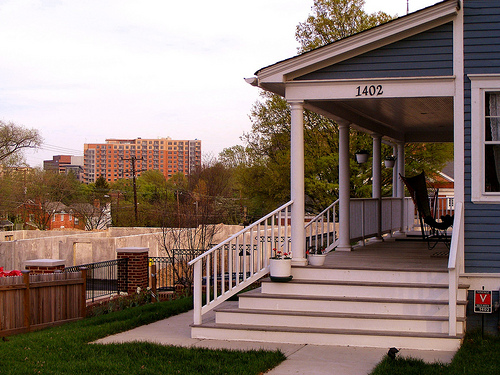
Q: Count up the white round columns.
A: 4